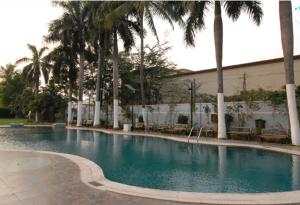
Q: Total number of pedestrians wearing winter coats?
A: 0